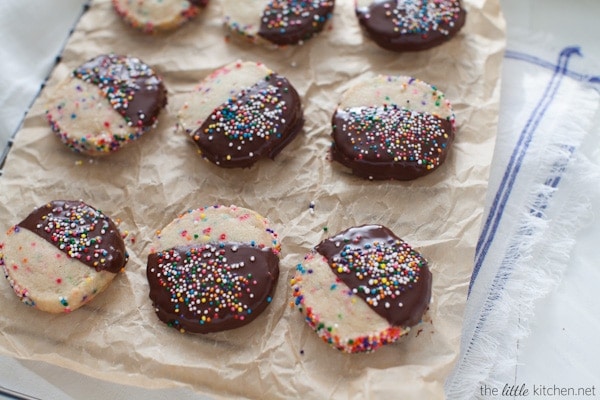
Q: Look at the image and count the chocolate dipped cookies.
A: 9